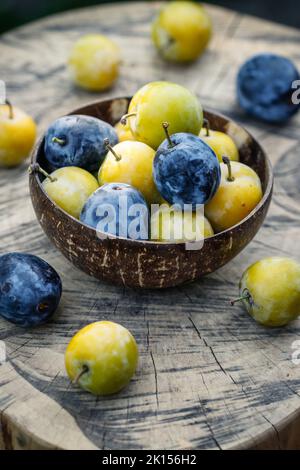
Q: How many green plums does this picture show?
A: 12